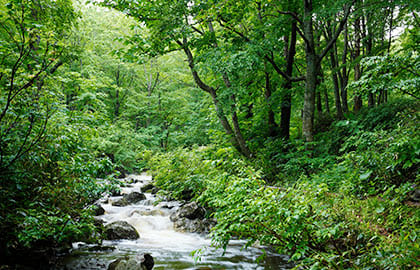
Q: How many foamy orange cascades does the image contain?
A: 0